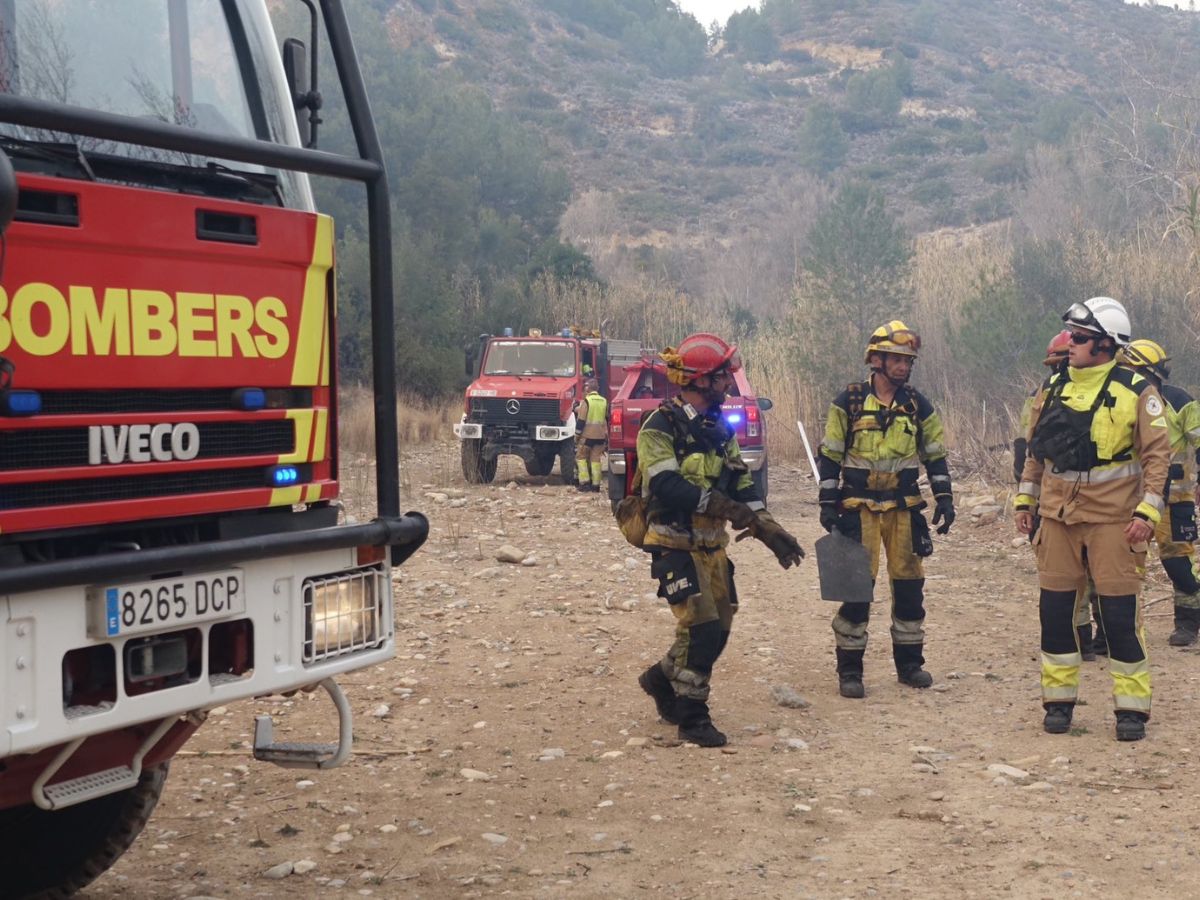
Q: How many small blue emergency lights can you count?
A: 6